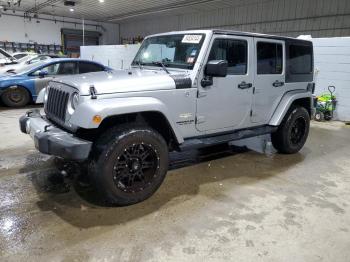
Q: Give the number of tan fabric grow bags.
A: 0